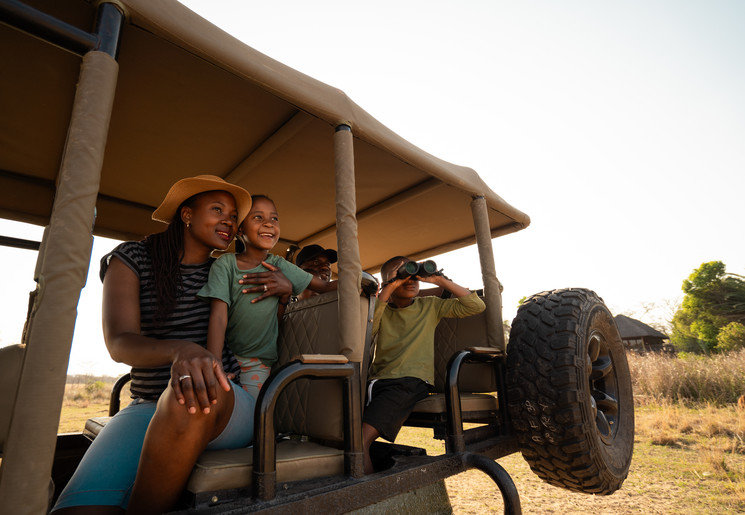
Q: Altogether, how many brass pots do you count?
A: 0